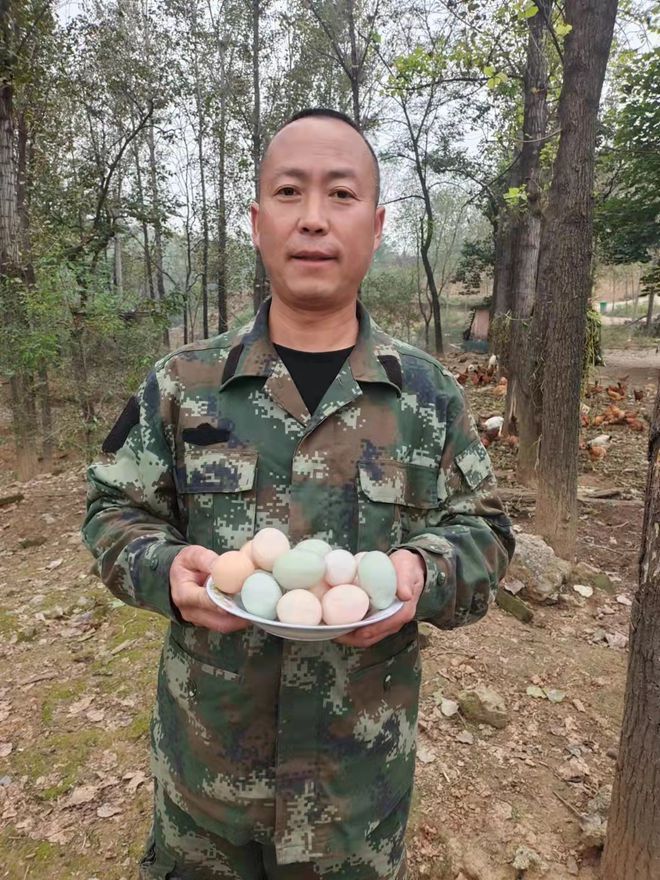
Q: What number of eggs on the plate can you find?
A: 12